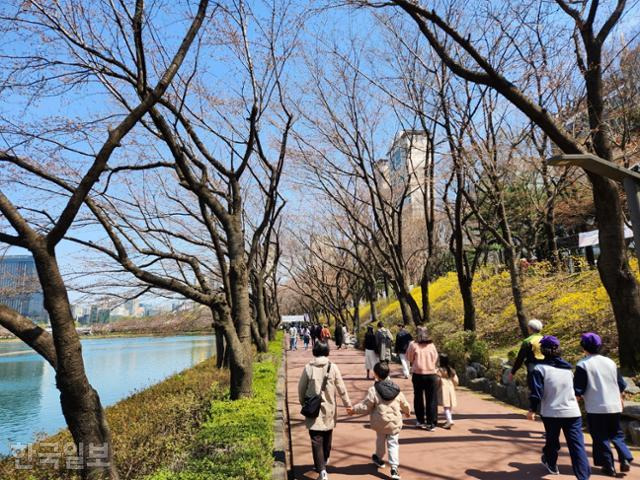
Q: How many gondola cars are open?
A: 0